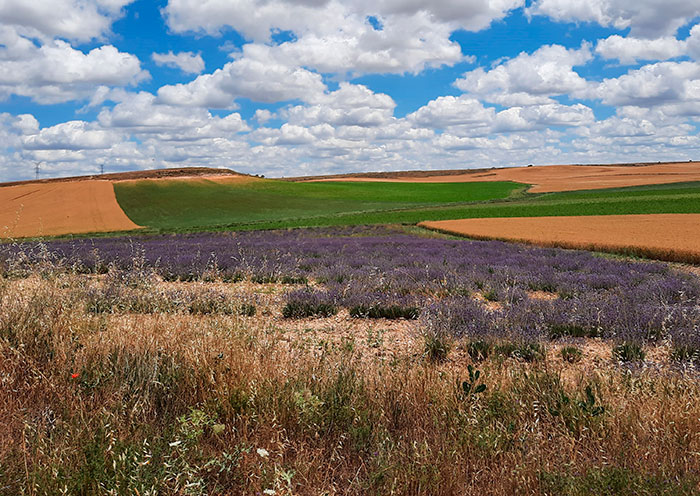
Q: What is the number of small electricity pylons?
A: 2